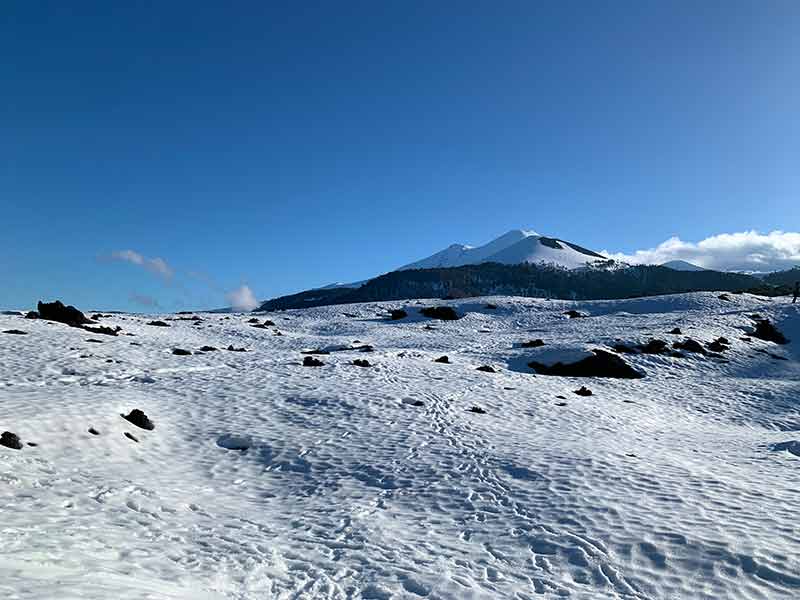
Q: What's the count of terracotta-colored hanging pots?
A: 0